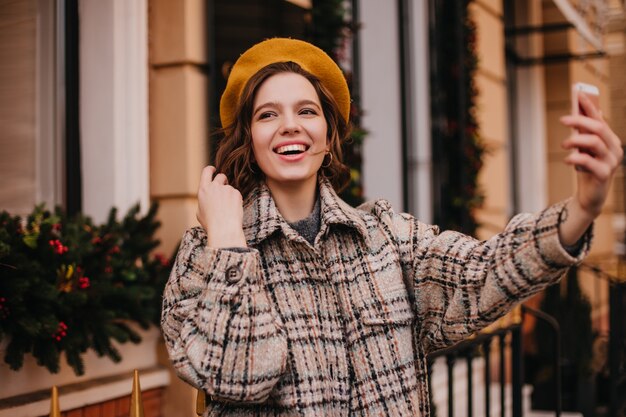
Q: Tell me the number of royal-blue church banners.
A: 0